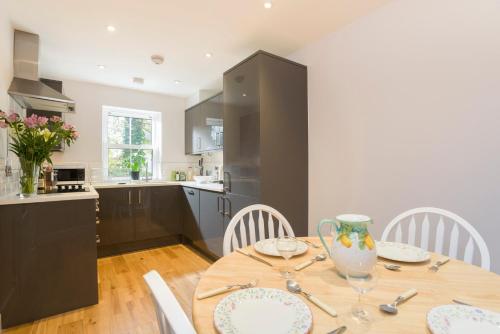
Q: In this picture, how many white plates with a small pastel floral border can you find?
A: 4